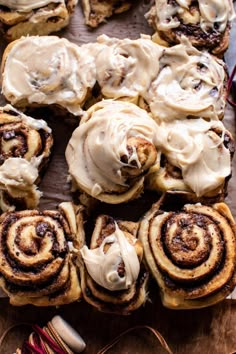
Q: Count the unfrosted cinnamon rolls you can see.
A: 2